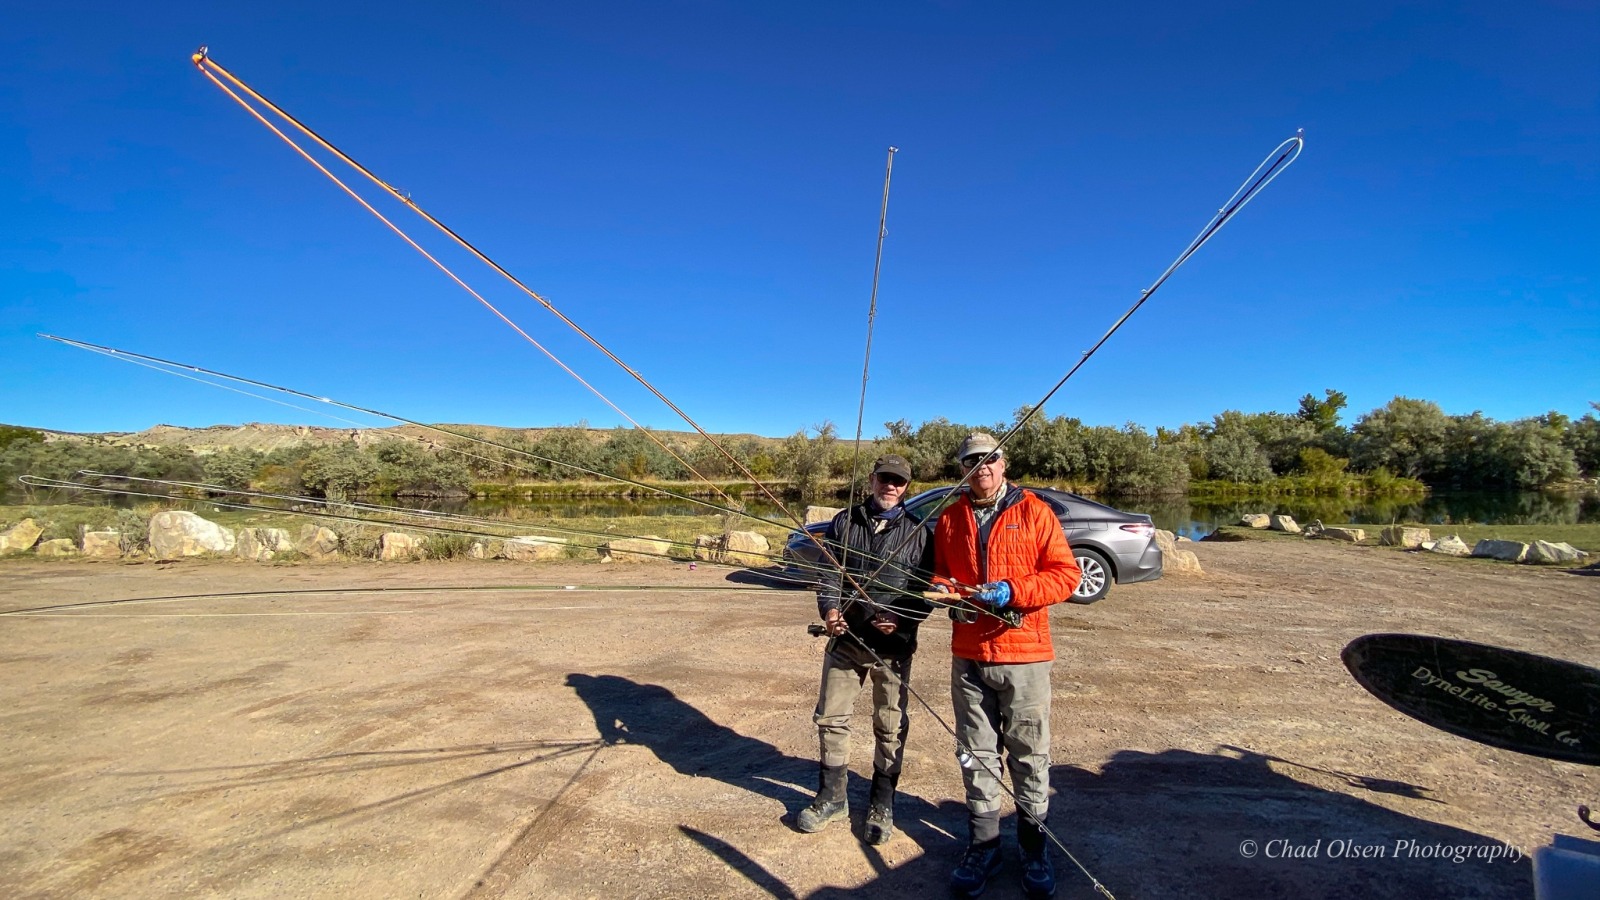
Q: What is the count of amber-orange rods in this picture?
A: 1